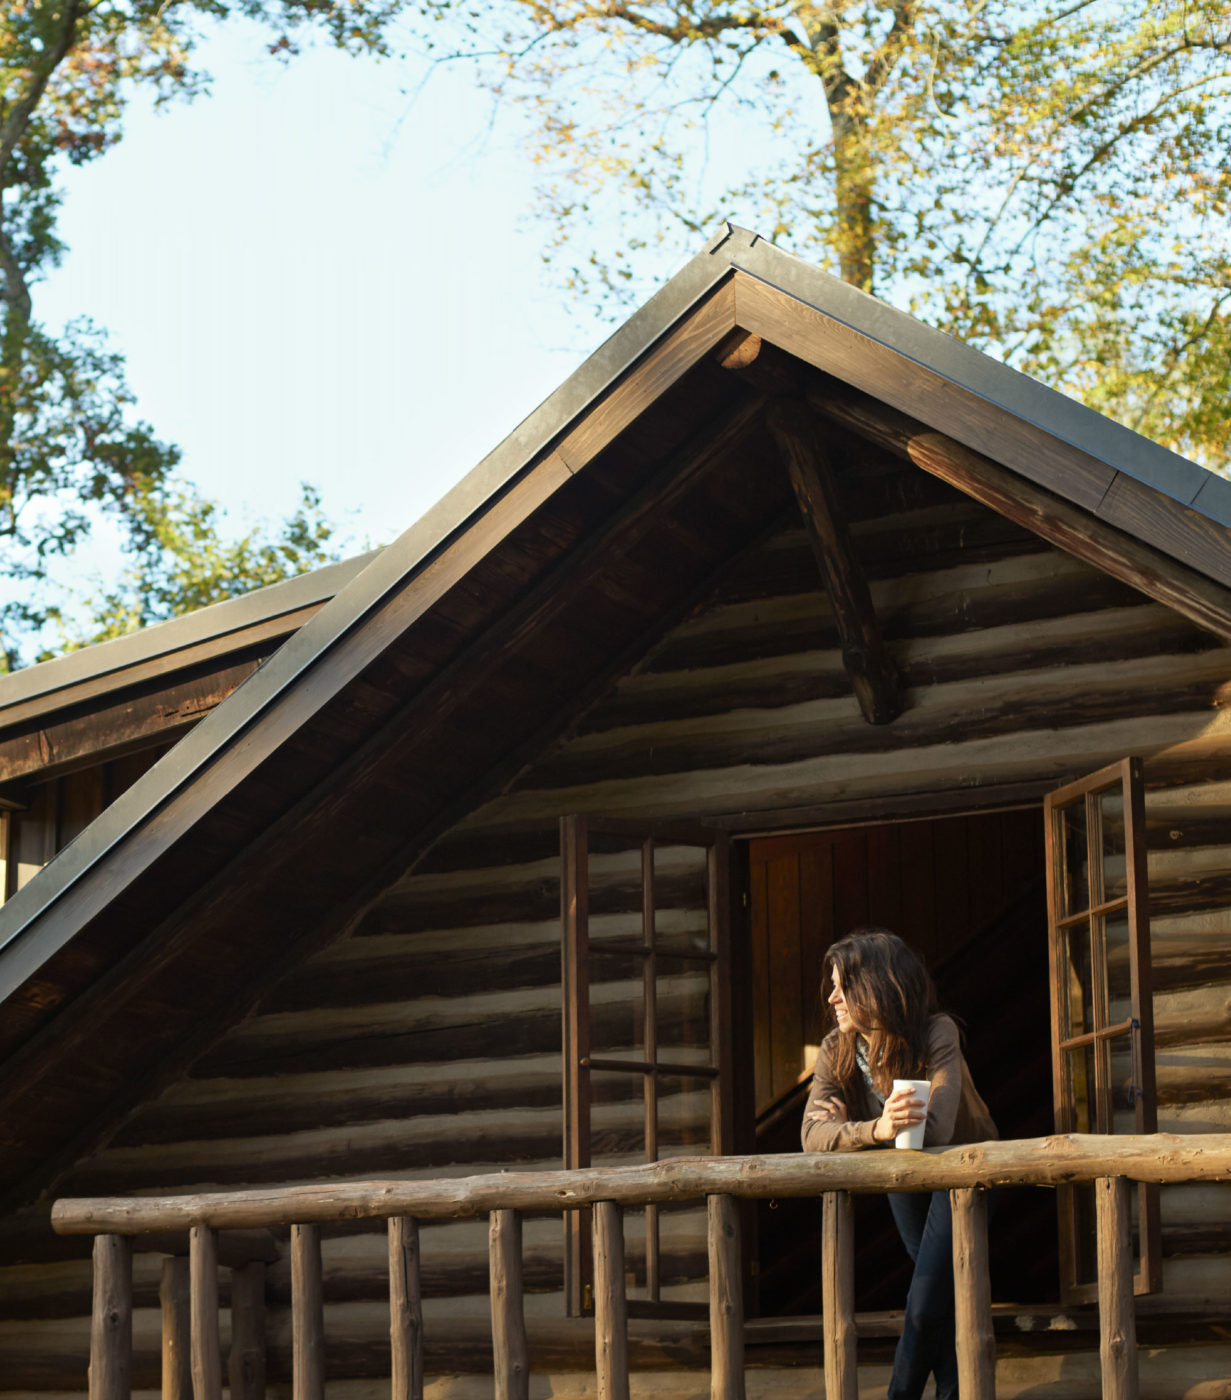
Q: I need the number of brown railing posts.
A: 12